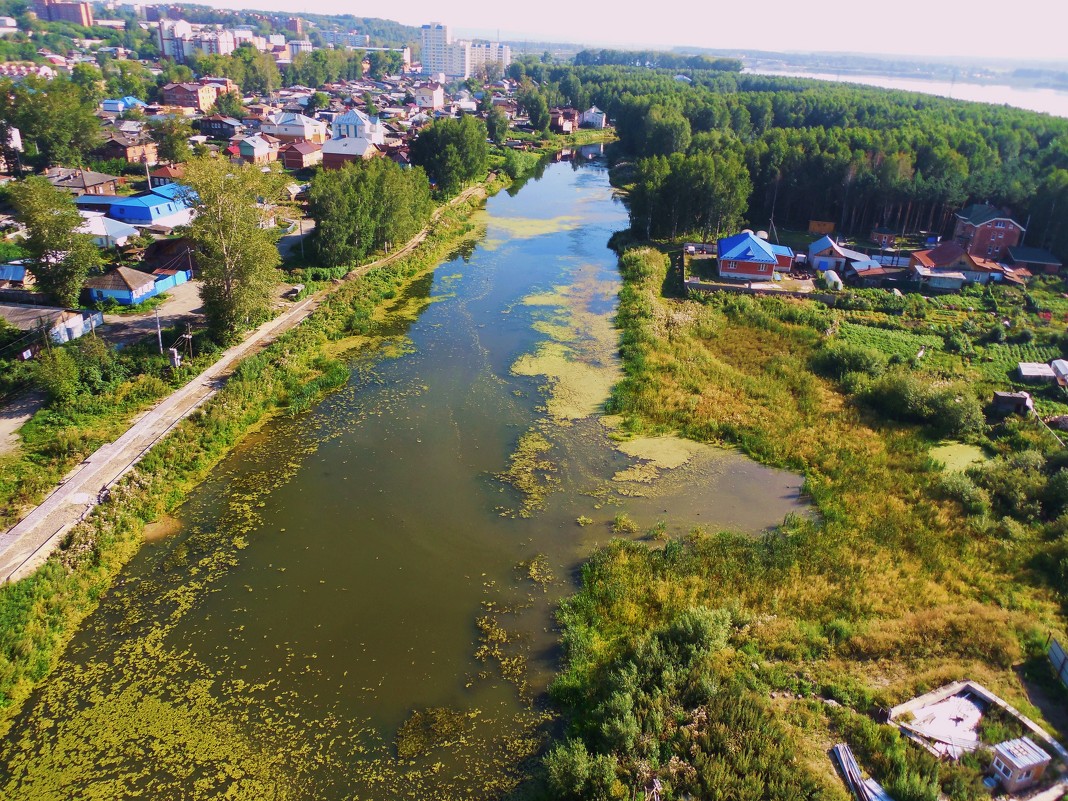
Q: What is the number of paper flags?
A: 0